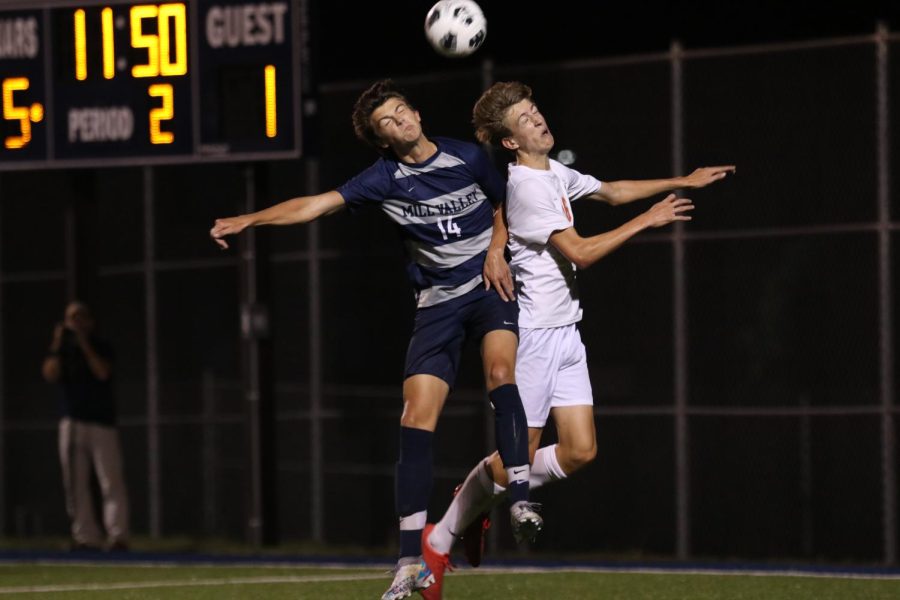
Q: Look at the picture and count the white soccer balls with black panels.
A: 1